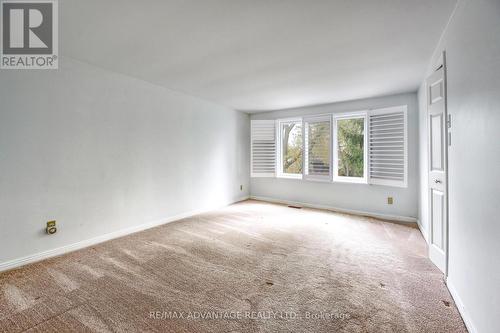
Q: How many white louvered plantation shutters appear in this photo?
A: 3